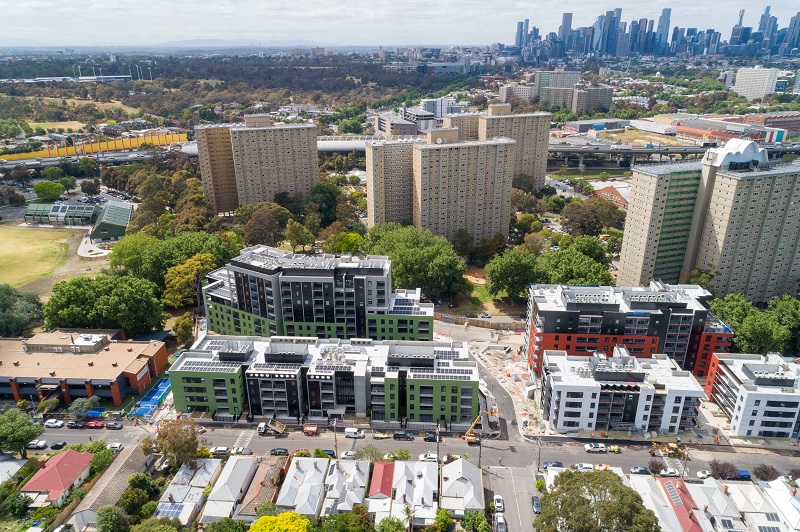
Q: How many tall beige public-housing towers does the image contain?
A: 4